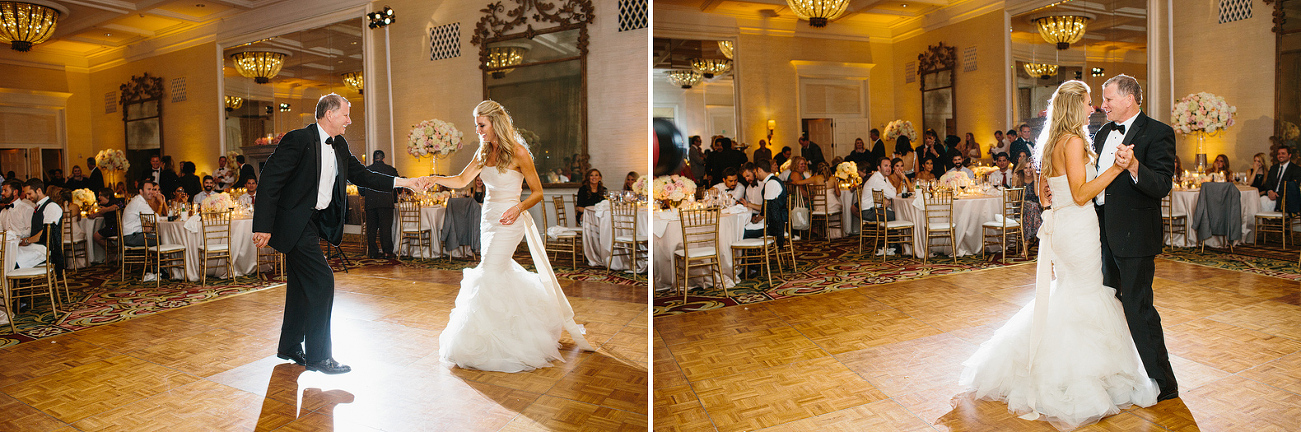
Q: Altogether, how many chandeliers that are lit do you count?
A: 11